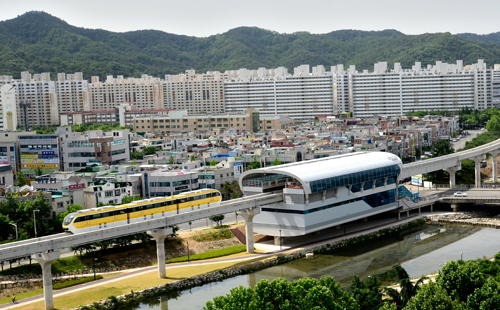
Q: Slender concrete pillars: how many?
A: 6